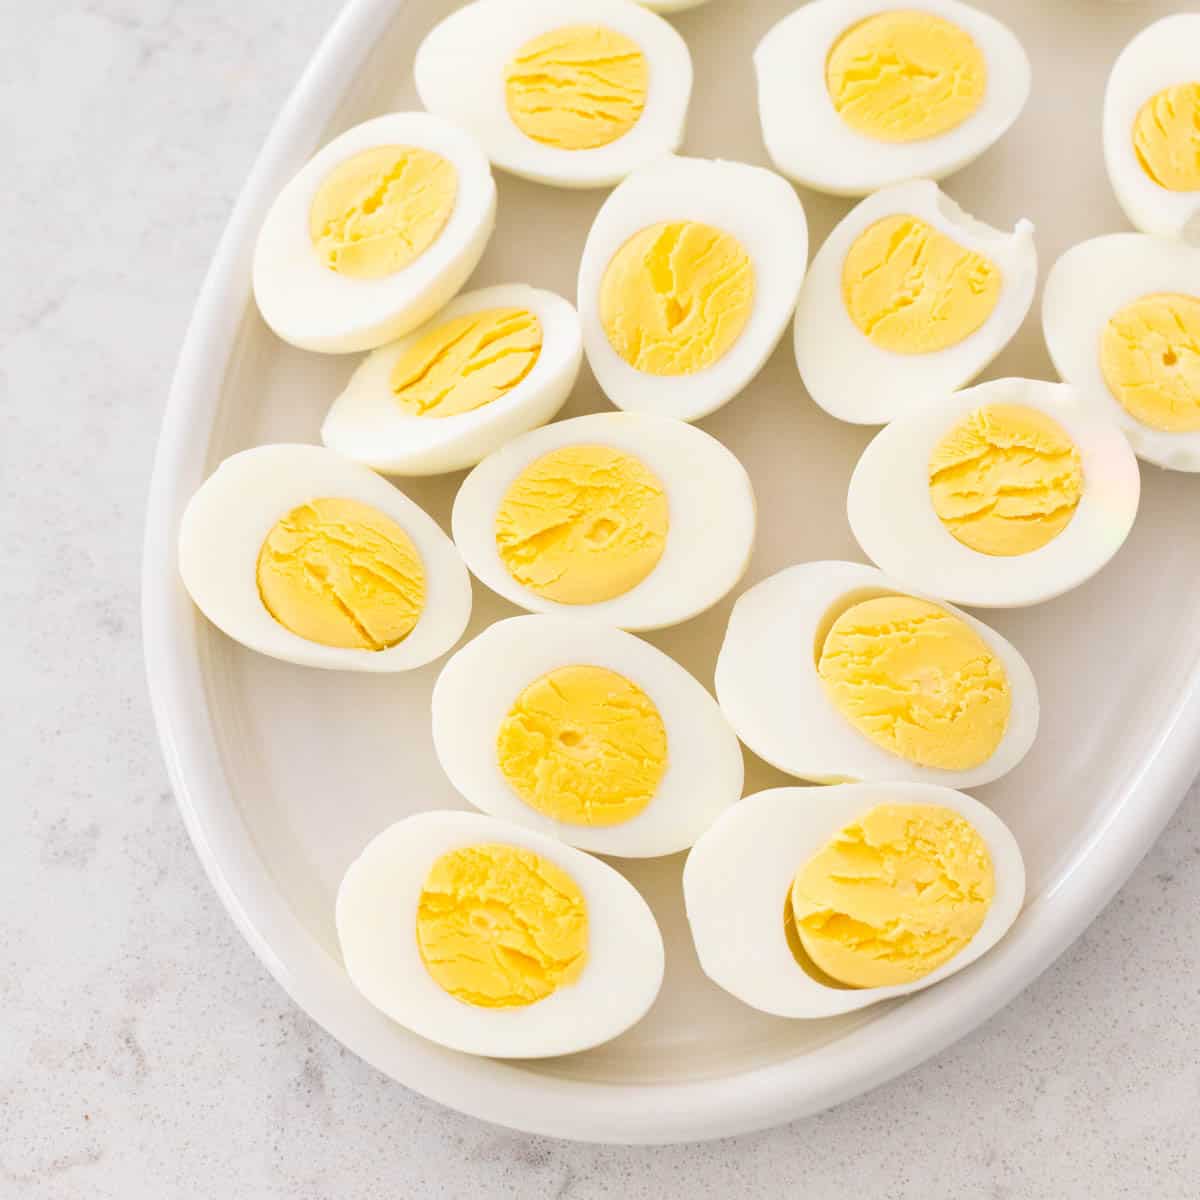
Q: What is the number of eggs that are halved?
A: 15